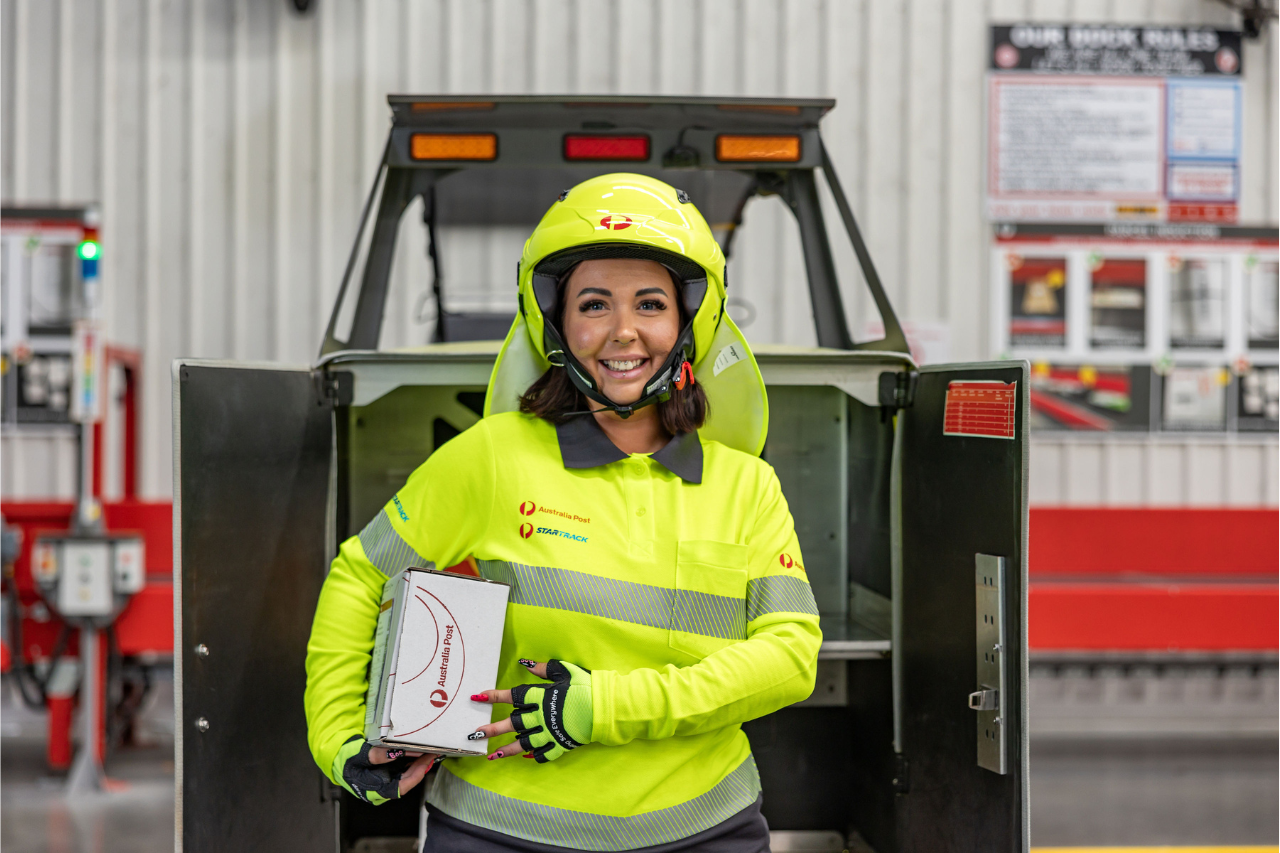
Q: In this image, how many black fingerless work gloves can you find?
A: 2